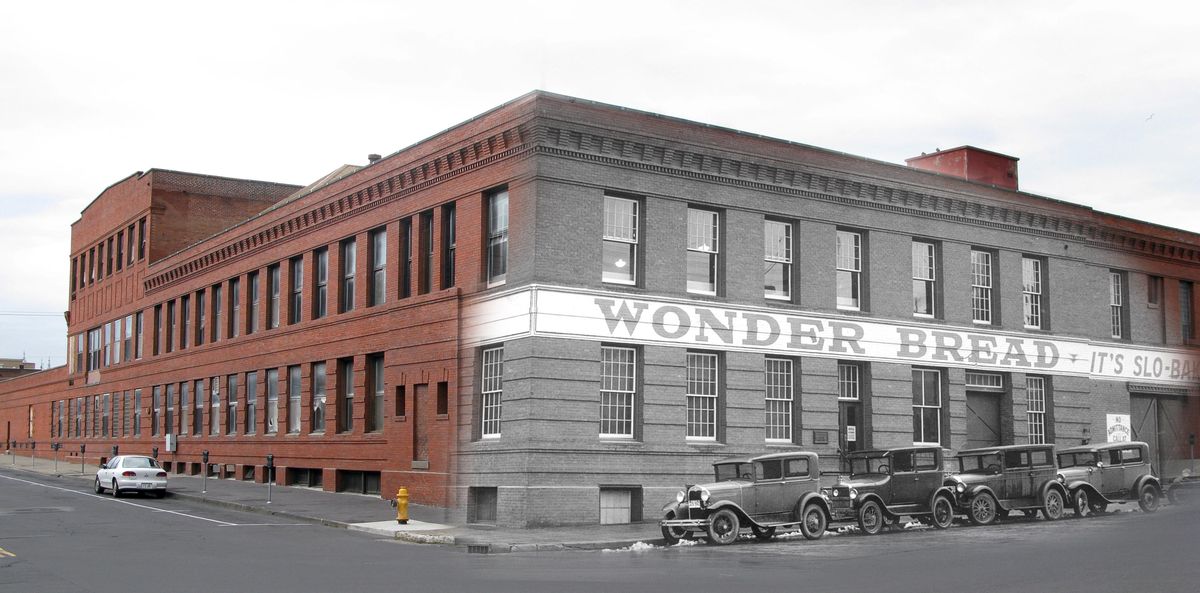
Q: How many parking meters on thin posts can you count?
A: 8